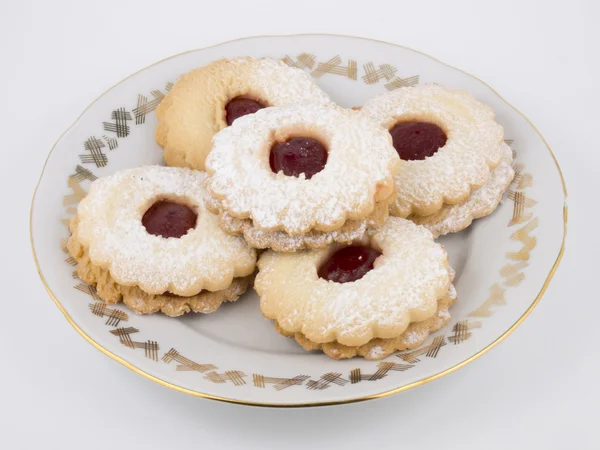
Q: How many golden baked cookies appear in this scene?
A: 5